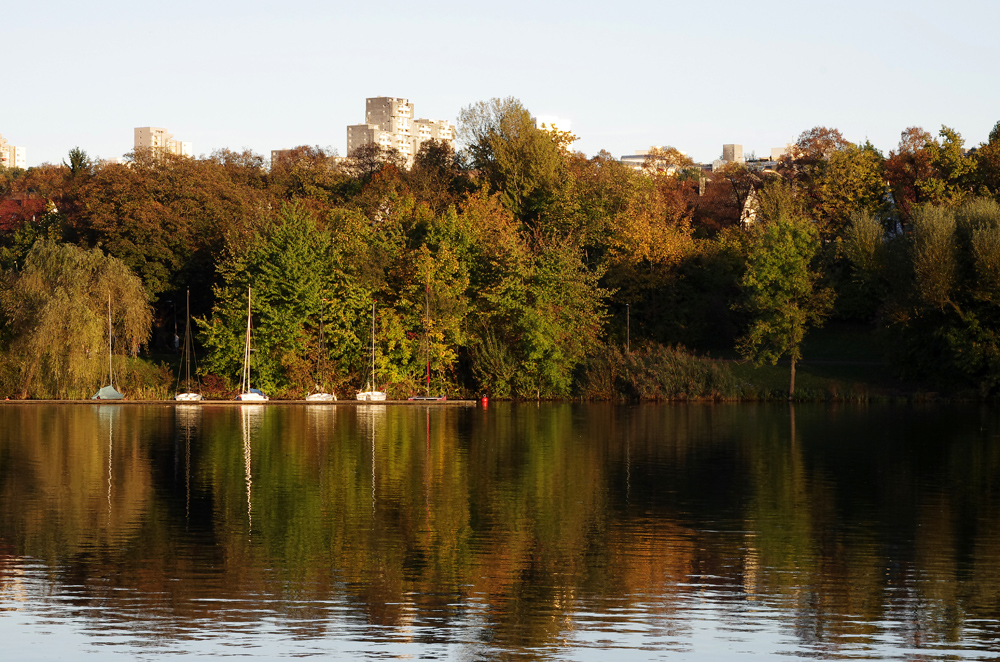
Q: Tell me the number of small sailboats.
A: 6